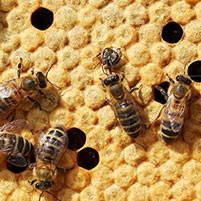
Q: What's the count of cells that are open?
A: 7